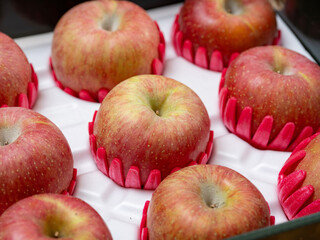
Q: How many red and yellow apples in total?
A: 9